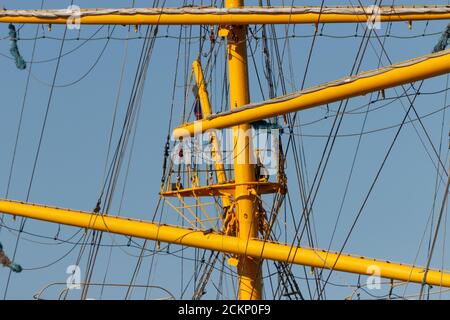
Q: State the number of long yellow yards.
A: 3